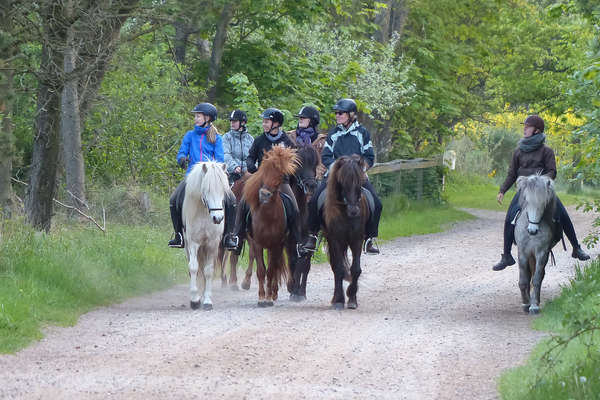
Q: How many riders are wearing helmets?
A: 6